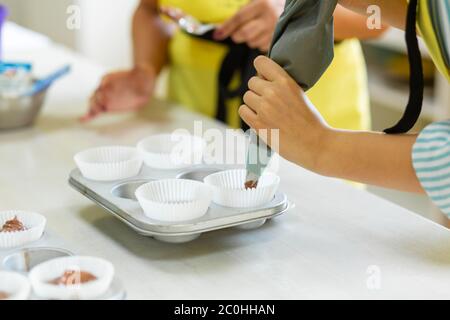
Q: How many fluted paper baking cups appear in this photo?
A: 7